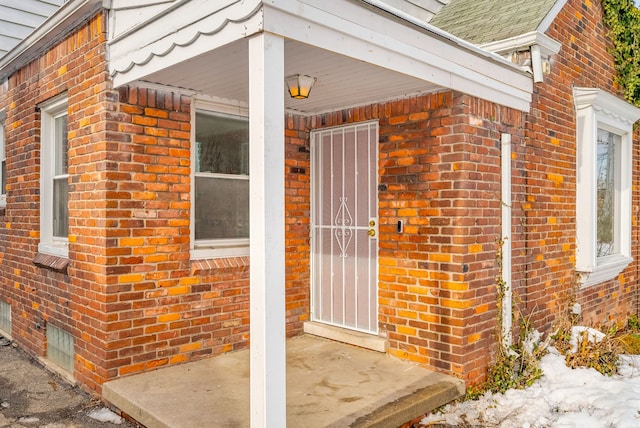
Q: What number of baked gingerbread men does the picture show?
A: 0